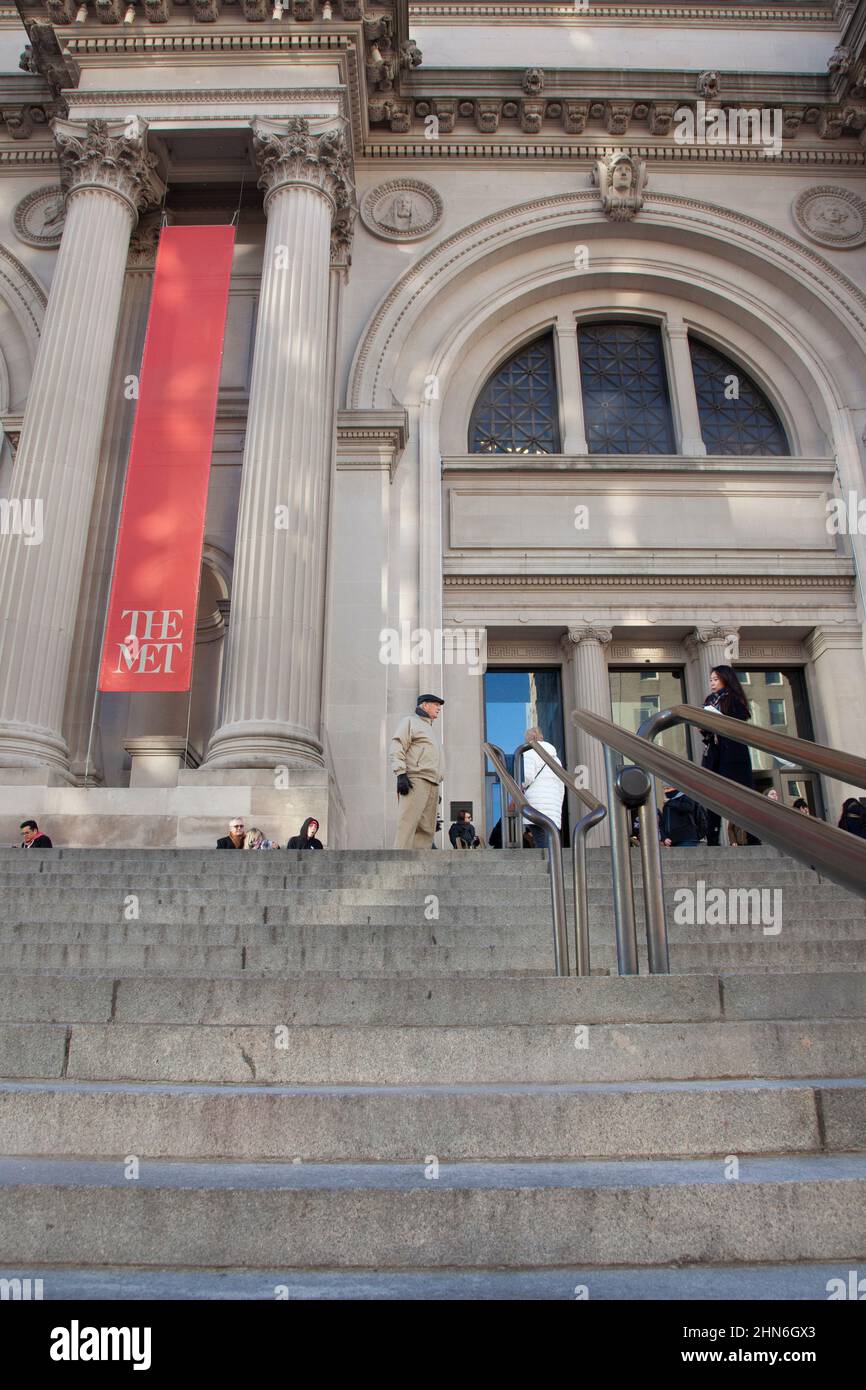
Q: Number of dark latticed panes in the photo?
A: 3